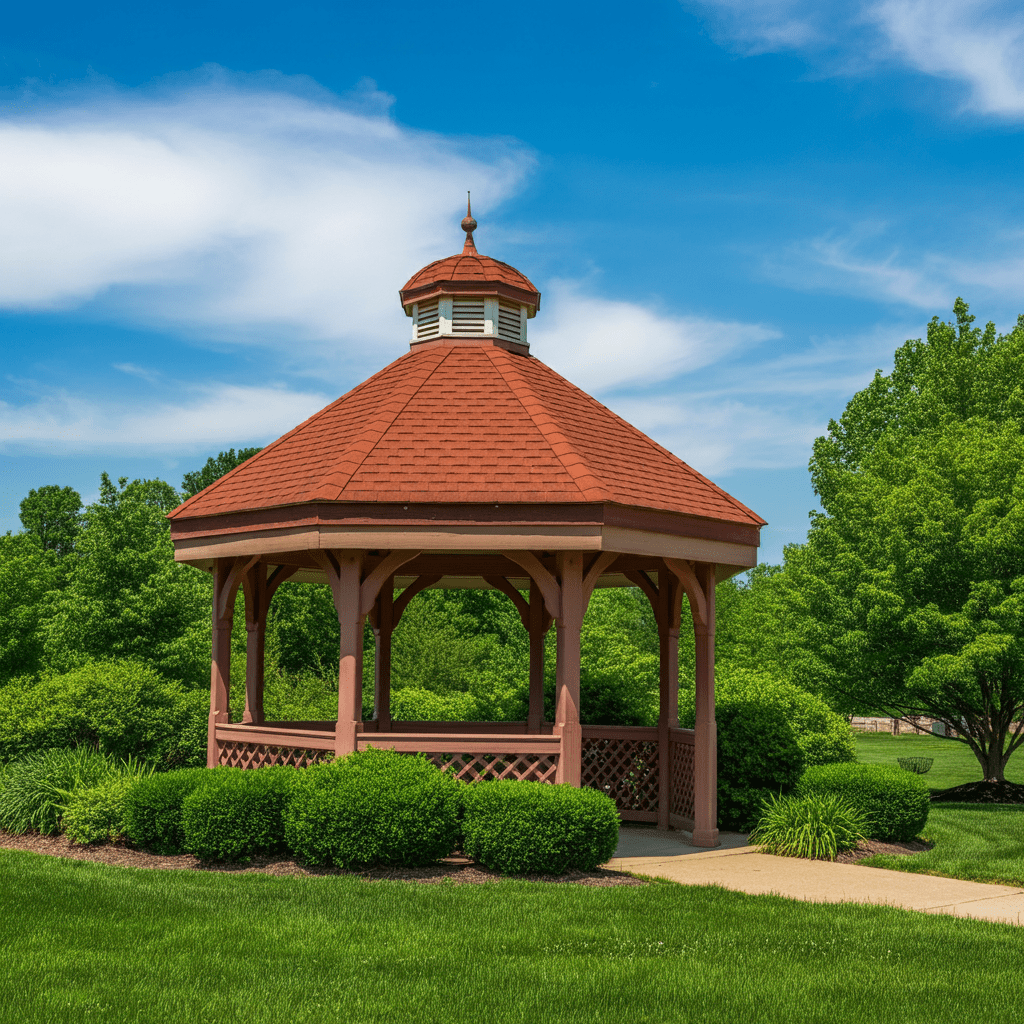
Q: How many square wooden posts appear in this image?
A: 8